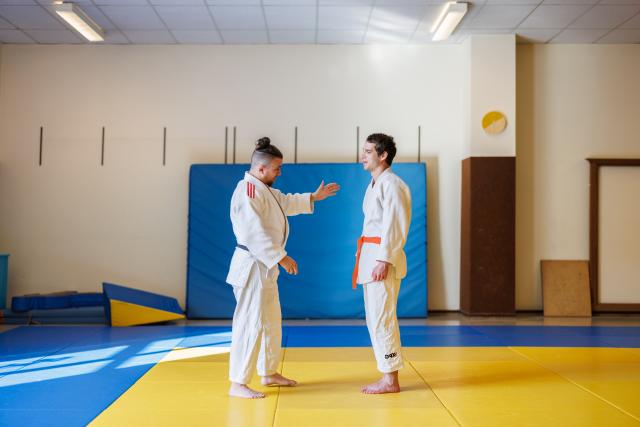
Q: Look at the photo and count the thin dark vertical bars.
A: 8